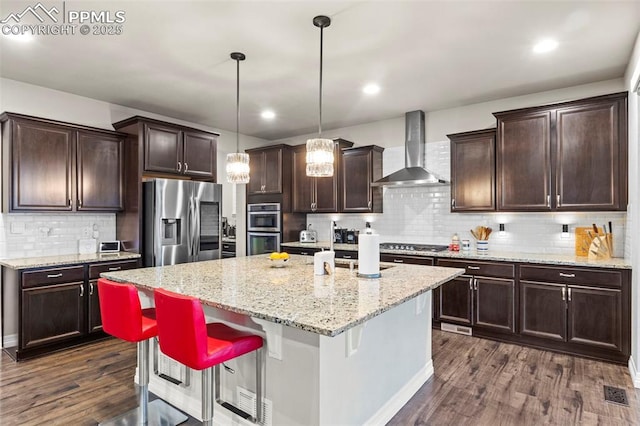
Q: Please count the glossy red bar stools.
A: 2